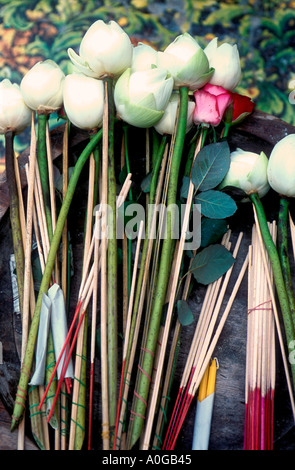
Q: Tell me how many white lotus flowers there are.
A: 11